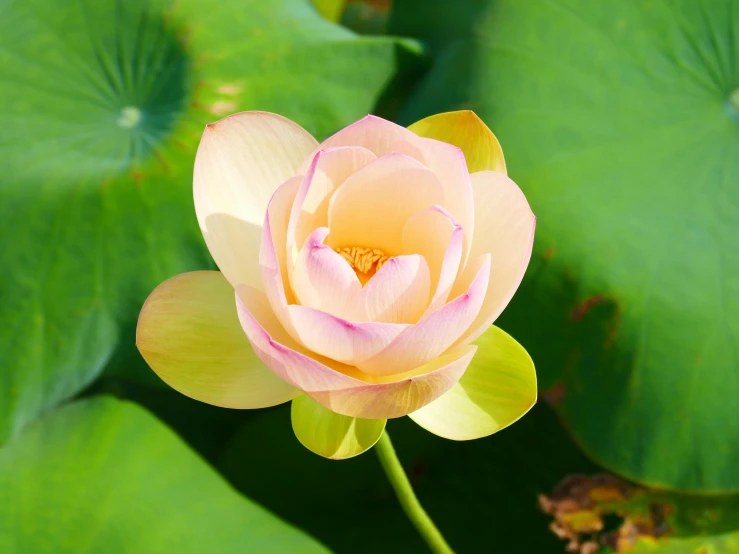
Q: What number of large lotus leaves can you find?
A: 3